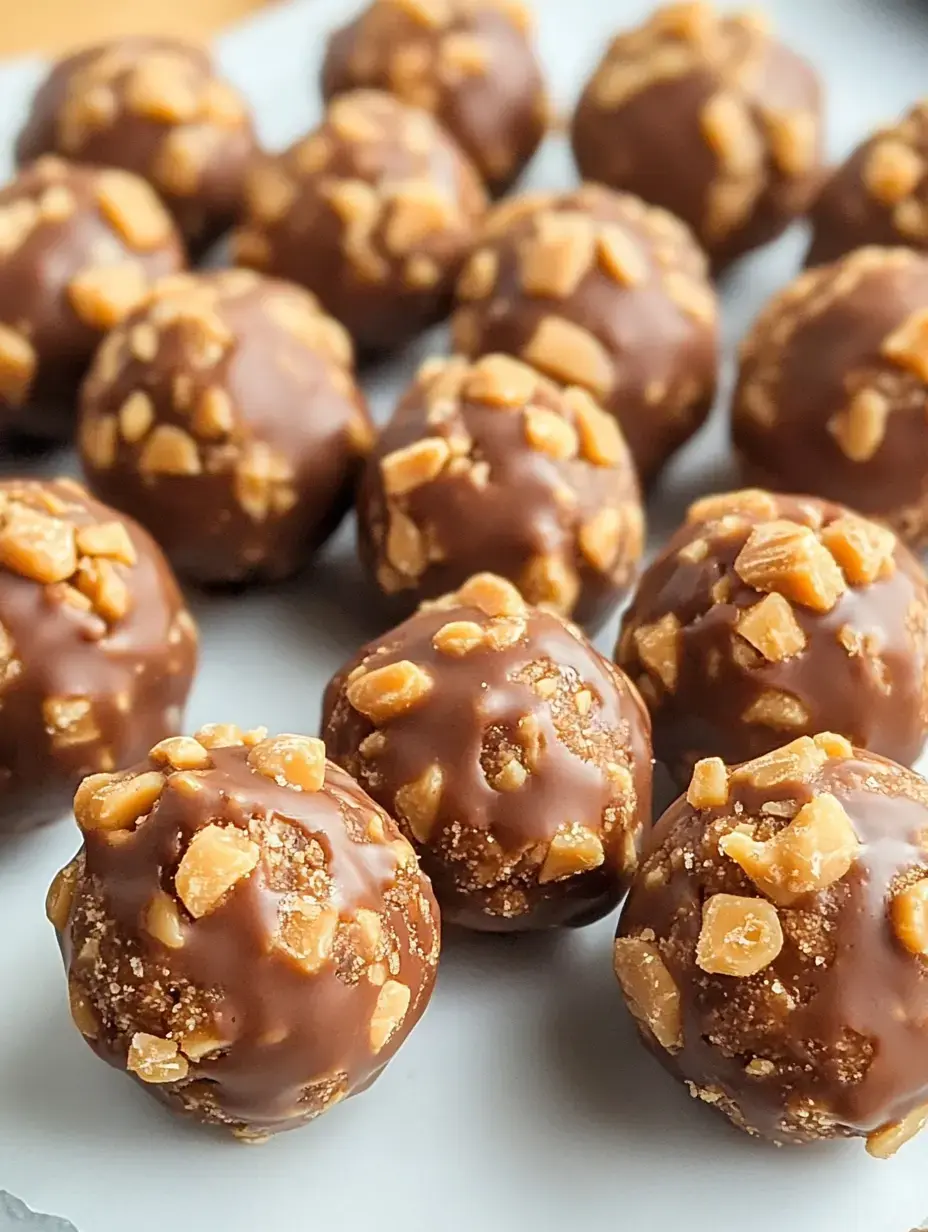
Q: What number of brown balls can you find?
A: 15